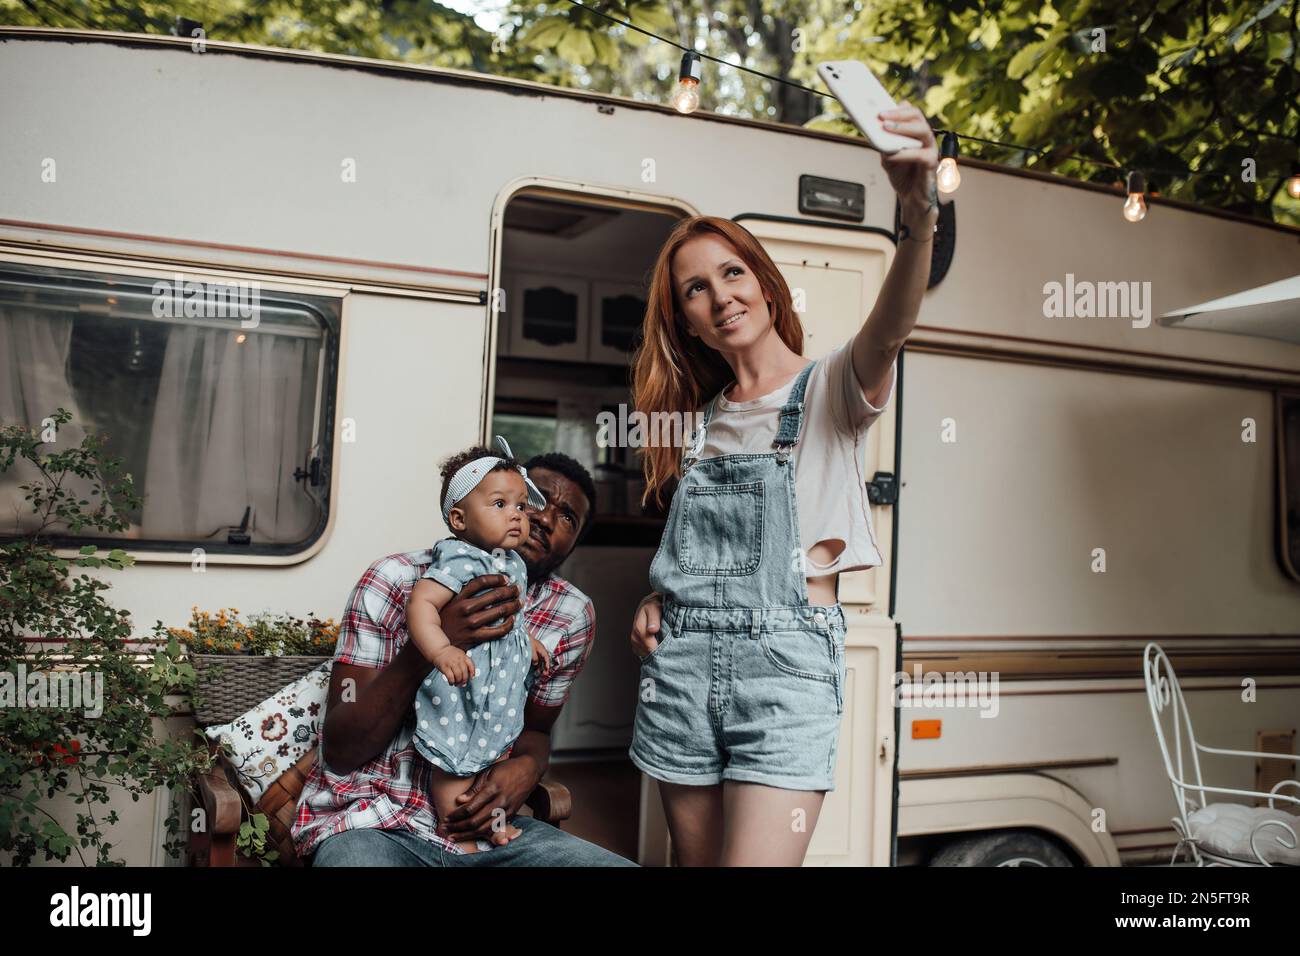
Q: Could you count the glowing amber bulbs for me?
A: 4